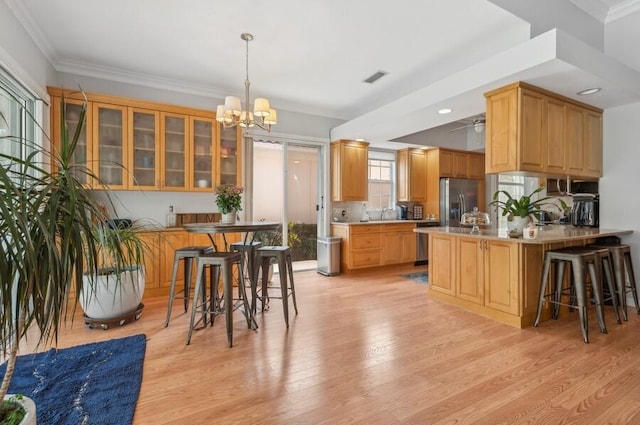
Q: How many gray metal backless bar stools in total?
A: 7